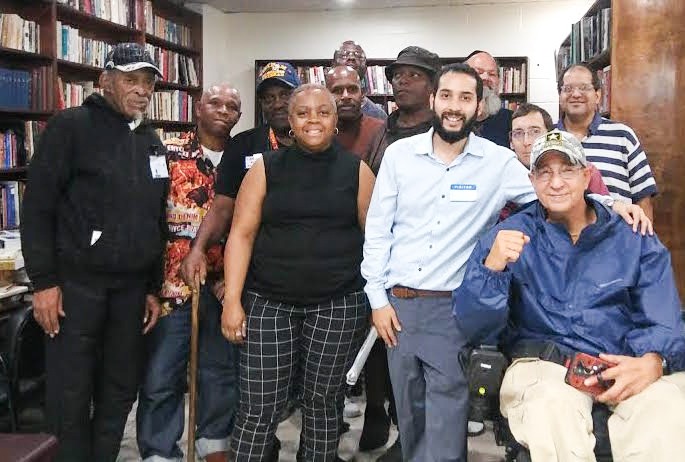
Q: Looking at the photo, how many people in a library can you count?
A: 12